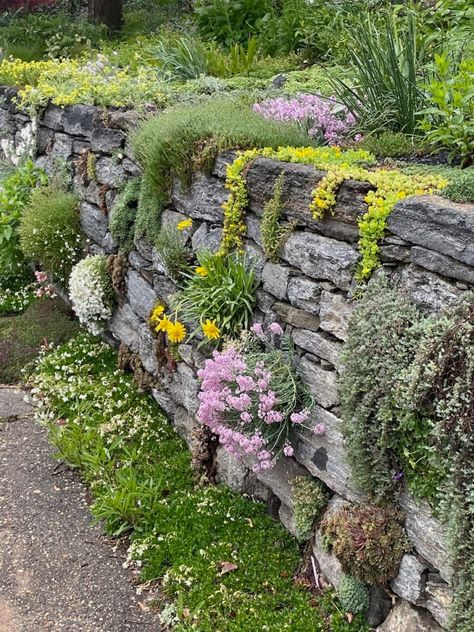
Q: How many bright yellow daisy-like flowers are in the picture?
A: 6